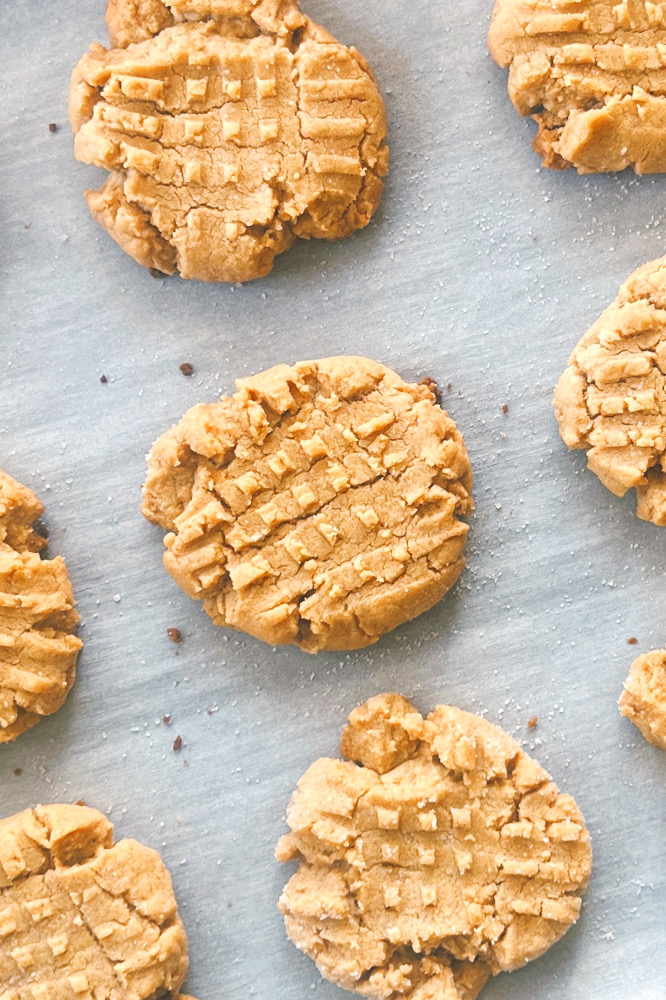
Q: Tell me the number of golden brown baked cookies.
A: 8